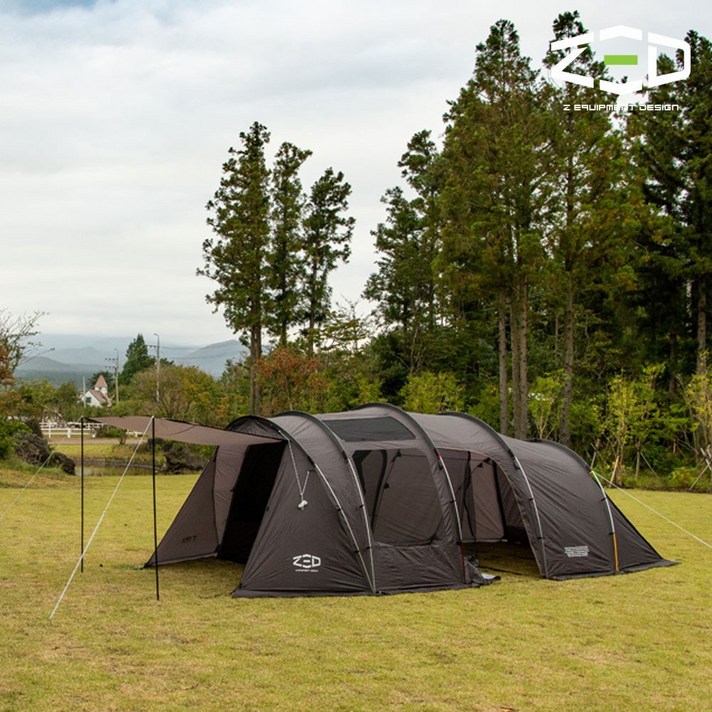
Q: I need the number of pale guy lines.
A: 3